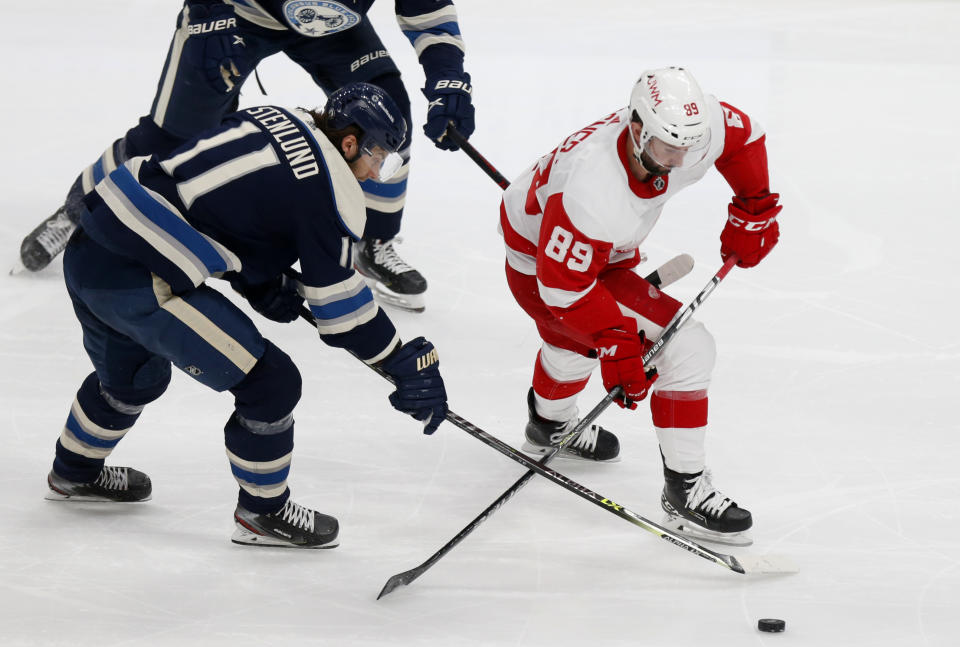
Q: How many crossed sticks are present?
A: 2